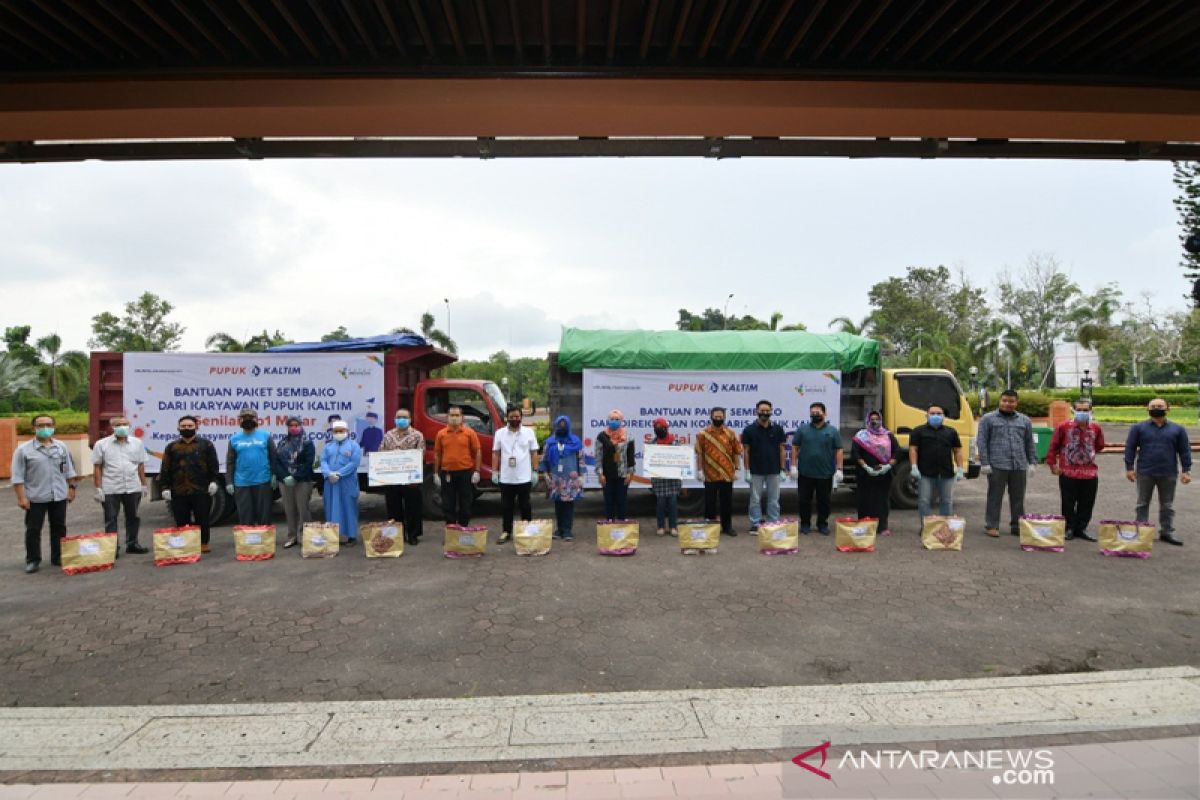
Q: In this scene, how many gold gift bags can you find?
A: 14